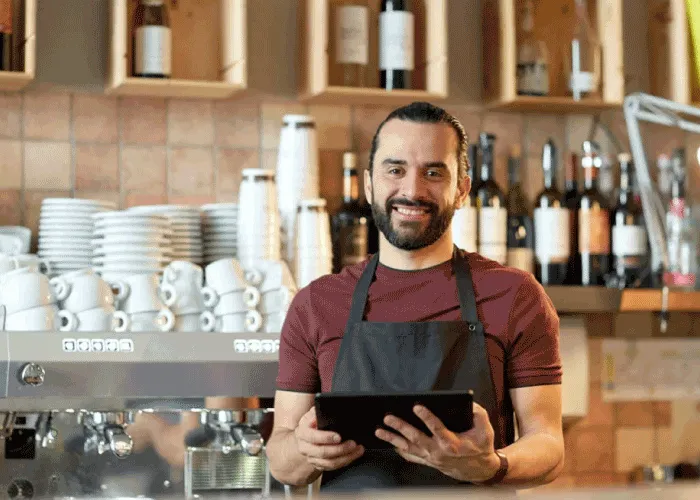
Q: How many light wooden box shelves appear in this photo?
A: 5